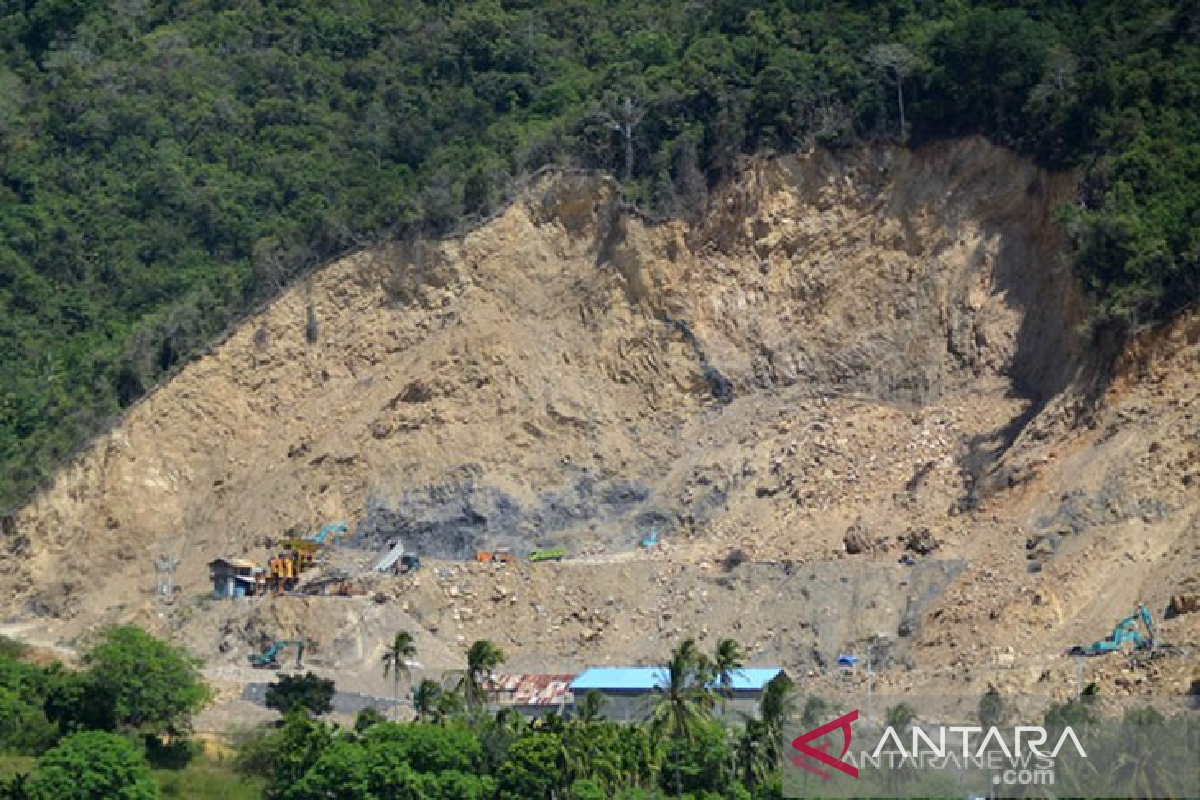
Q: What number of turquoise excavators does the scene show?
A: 4